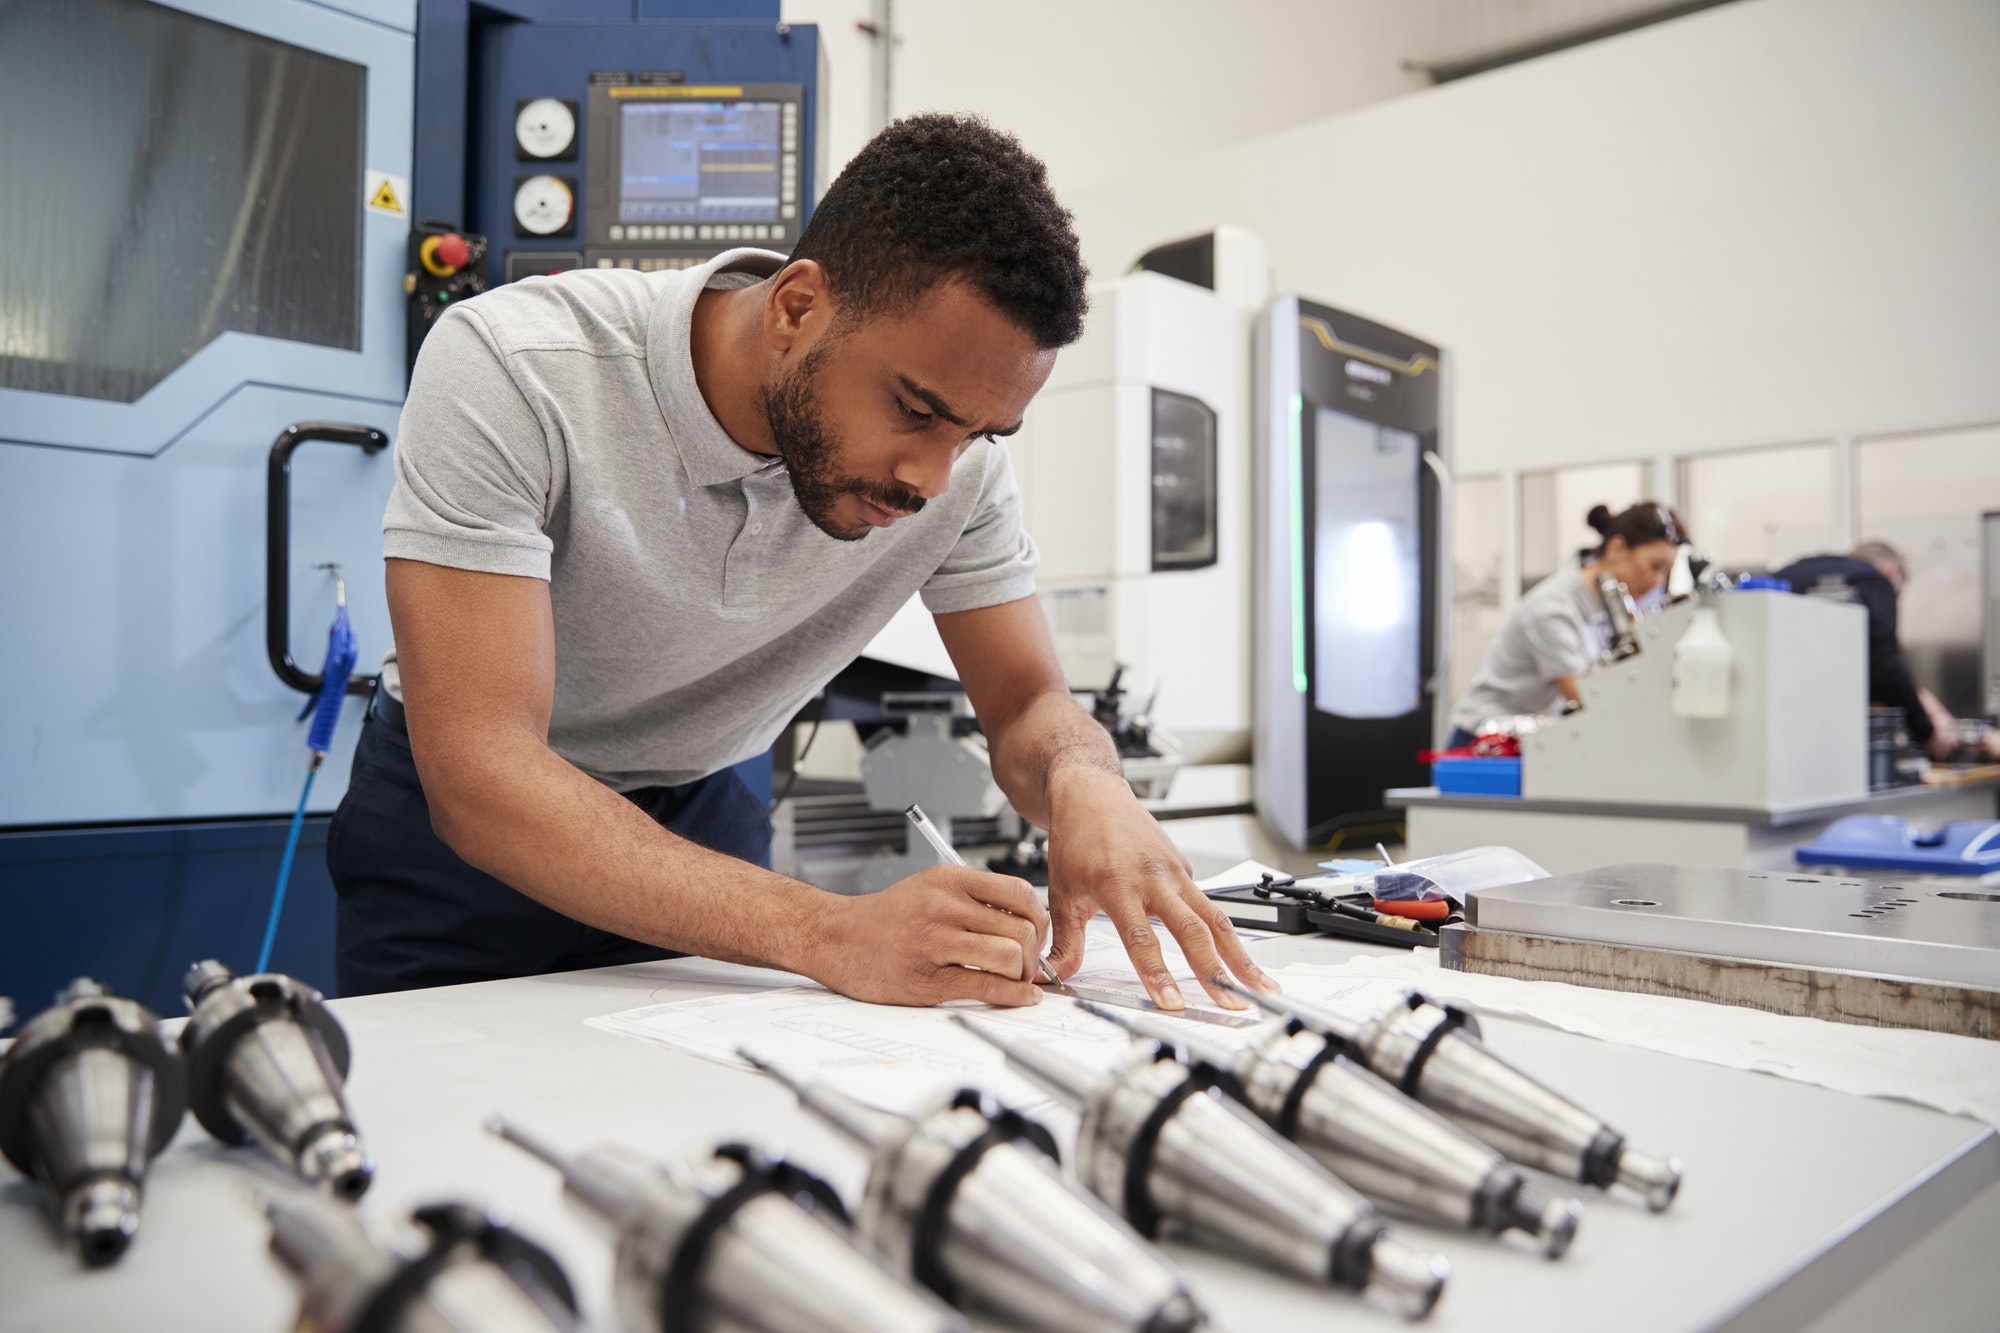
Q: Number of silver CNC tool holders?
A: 8